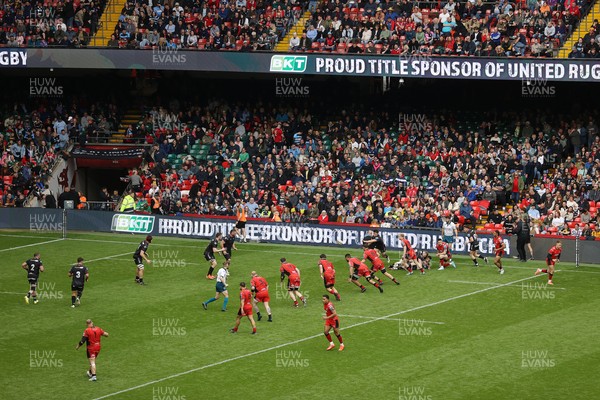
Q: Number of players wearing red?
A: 12